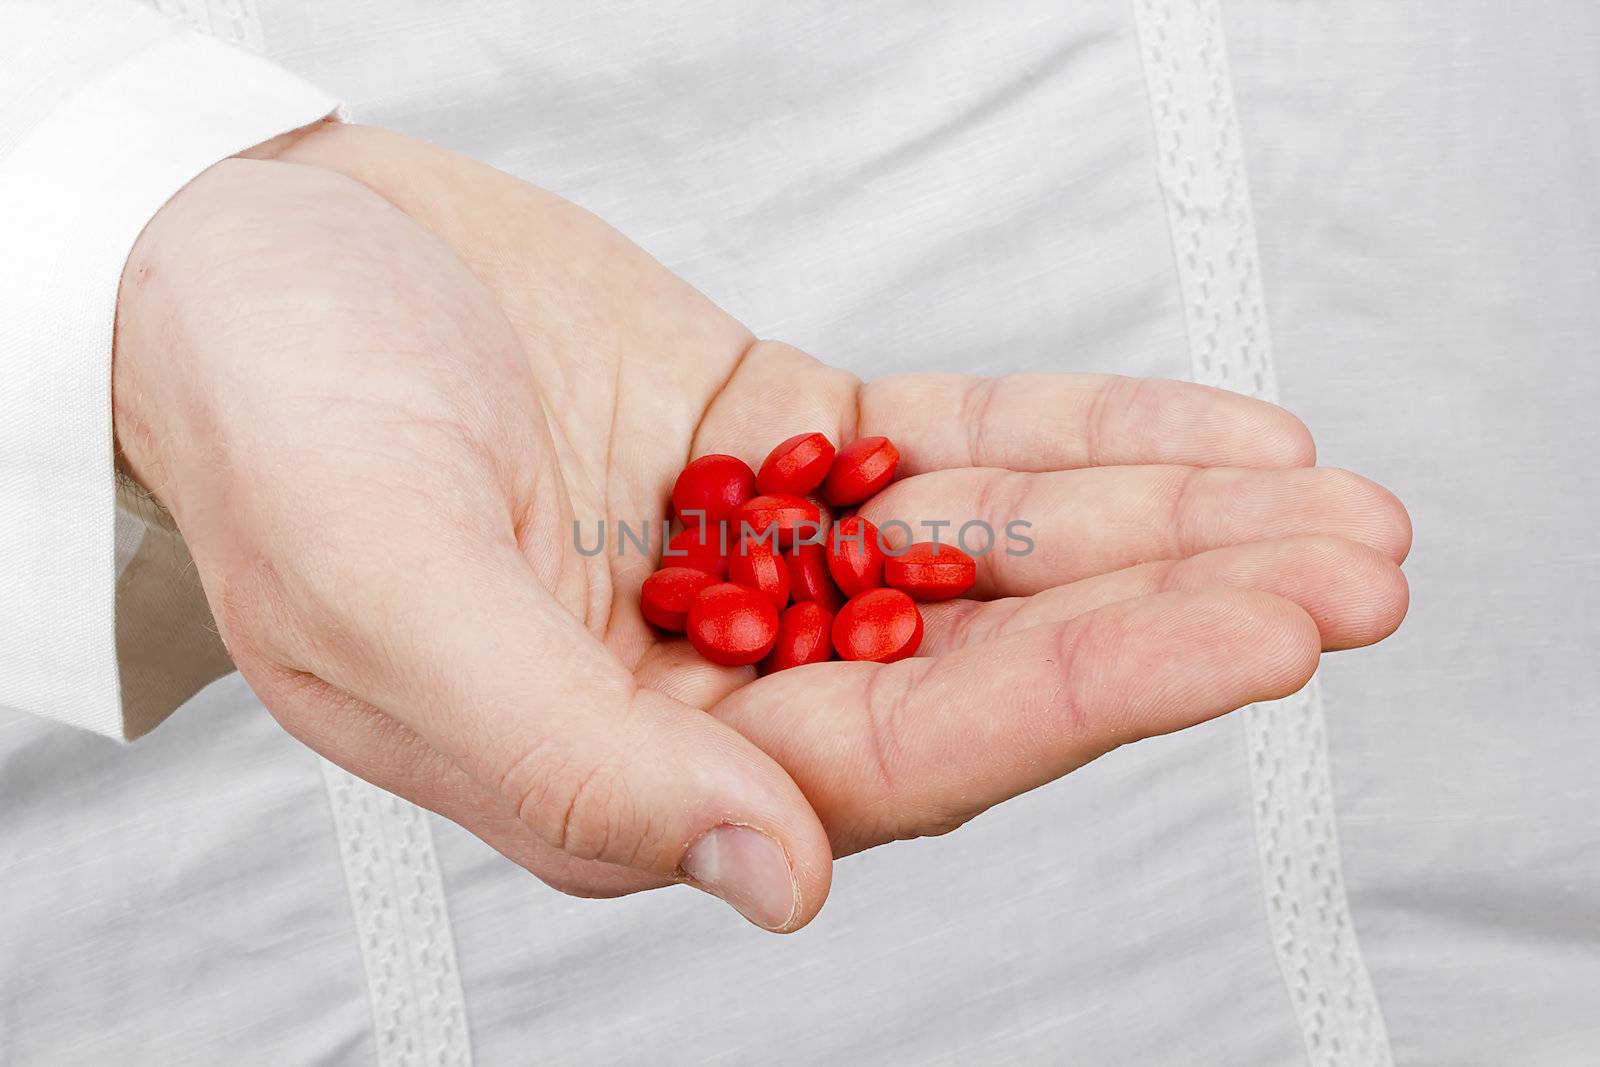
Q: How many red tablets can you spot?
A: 13